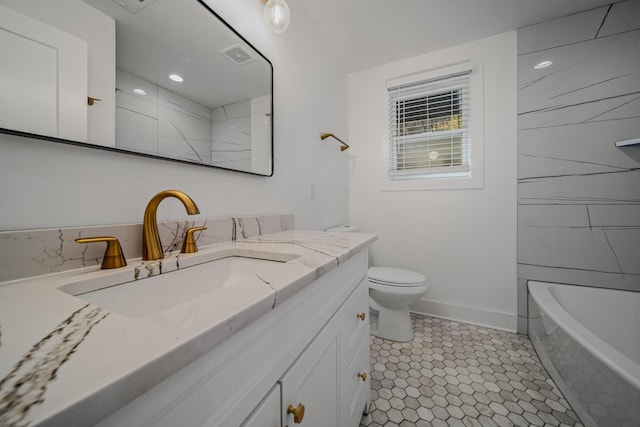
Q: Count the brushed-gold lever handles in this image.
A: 2